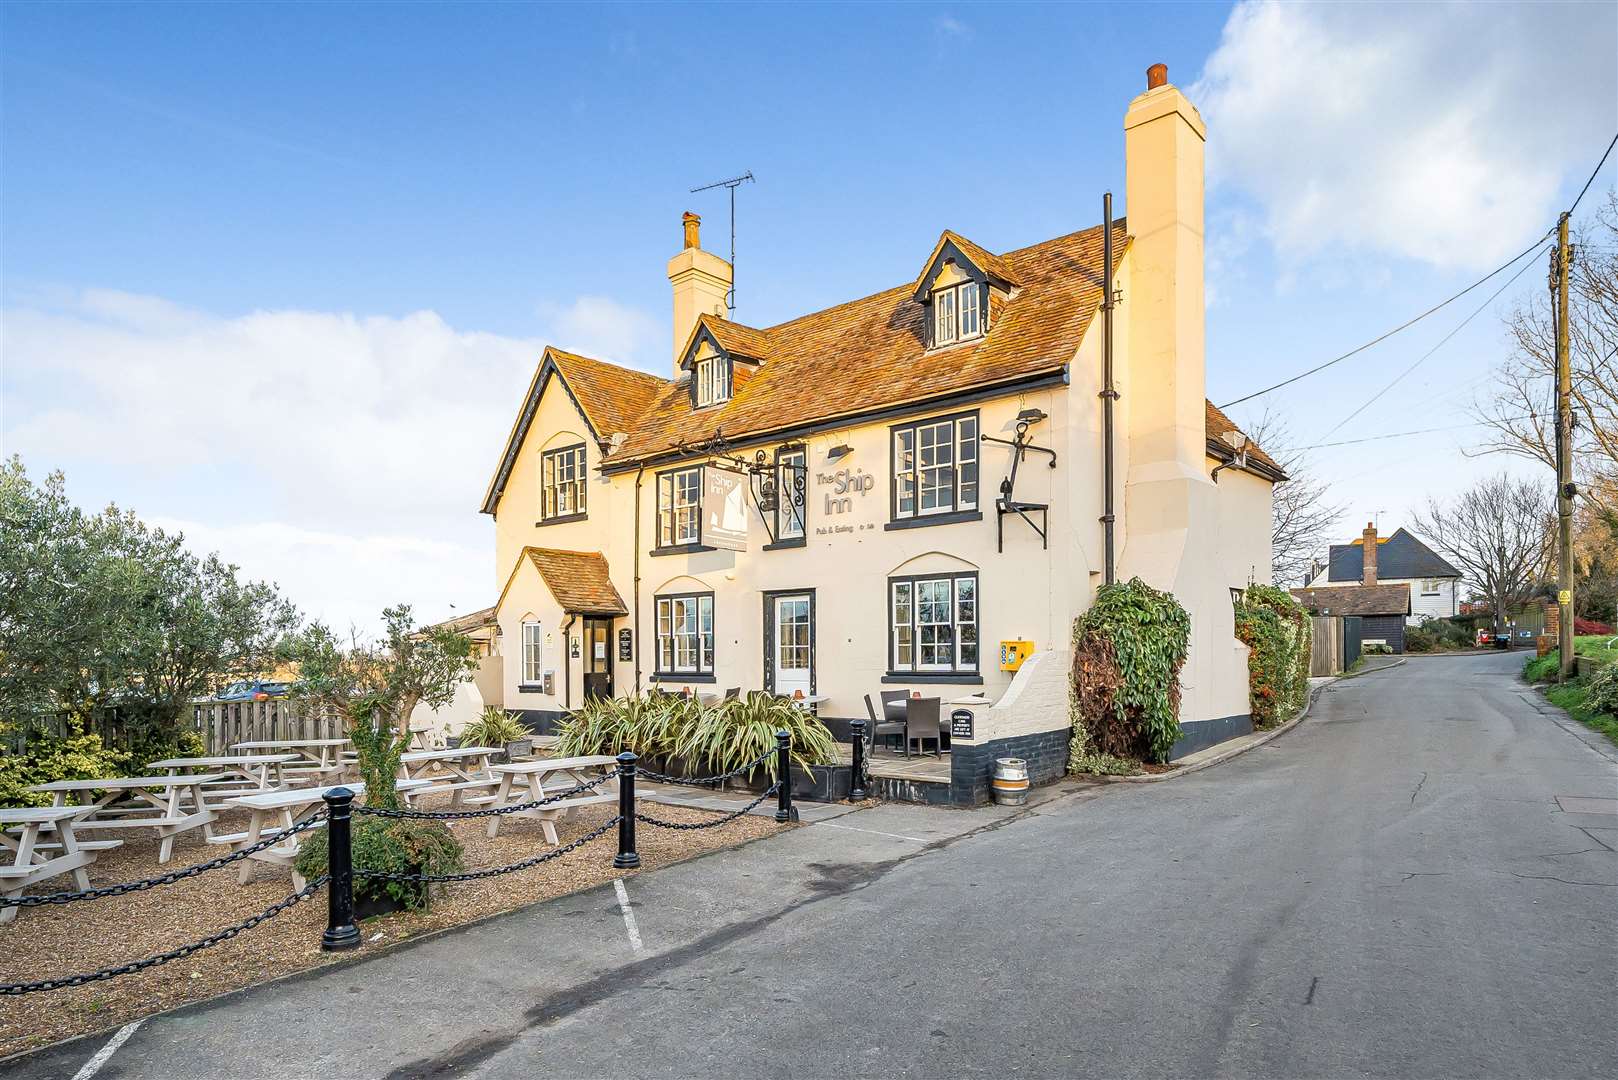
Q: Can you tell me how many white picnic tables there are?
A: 8